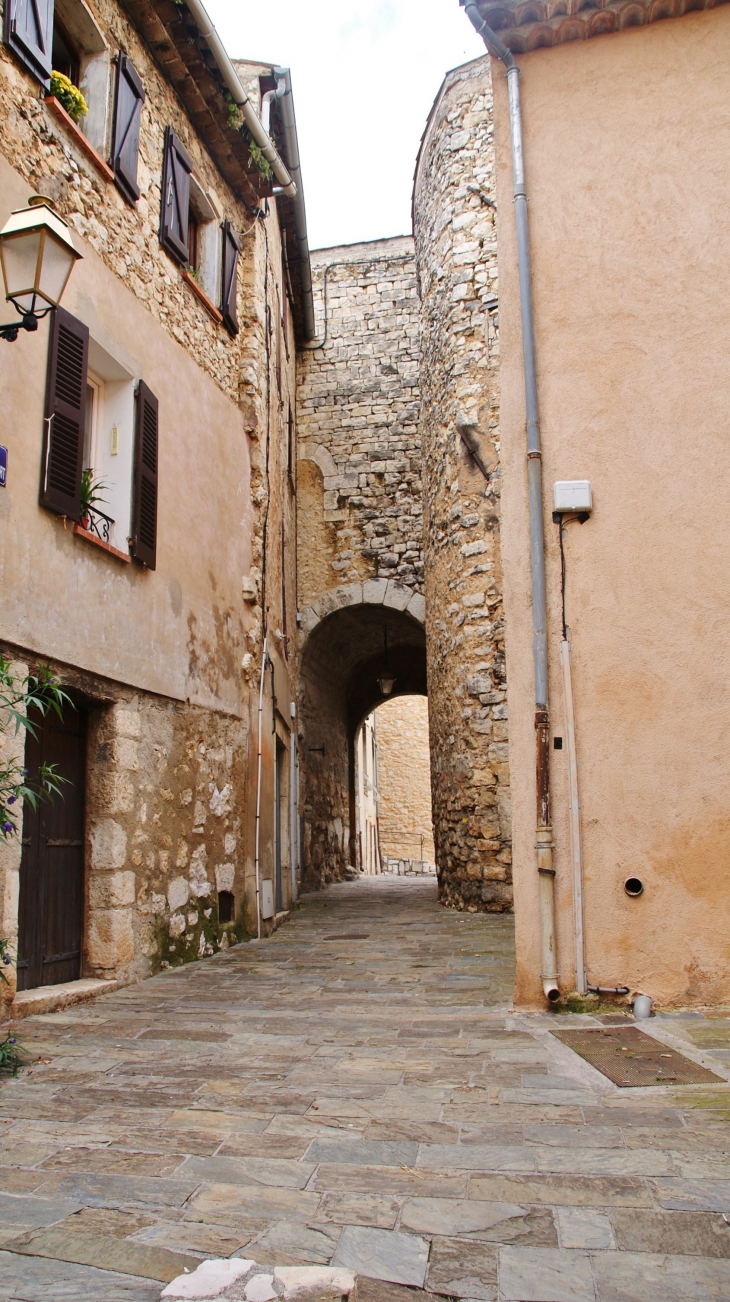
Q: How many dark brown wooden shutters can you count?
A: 6